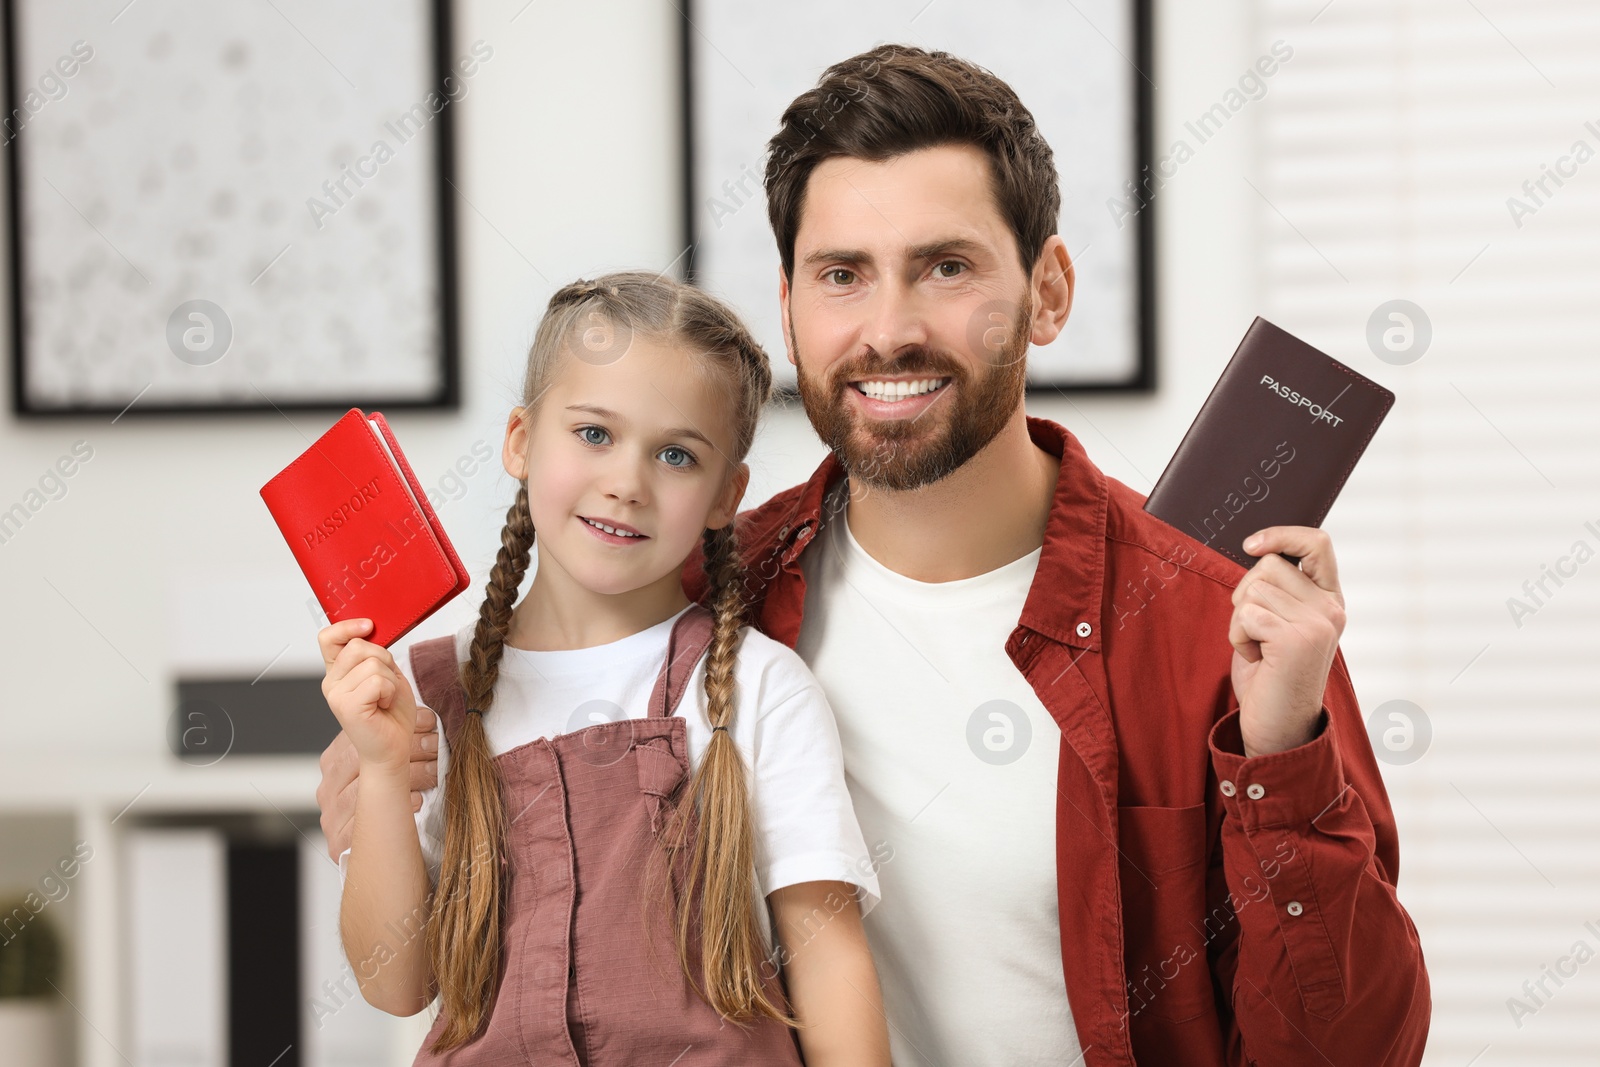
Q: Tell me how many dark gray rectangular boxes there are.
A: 1